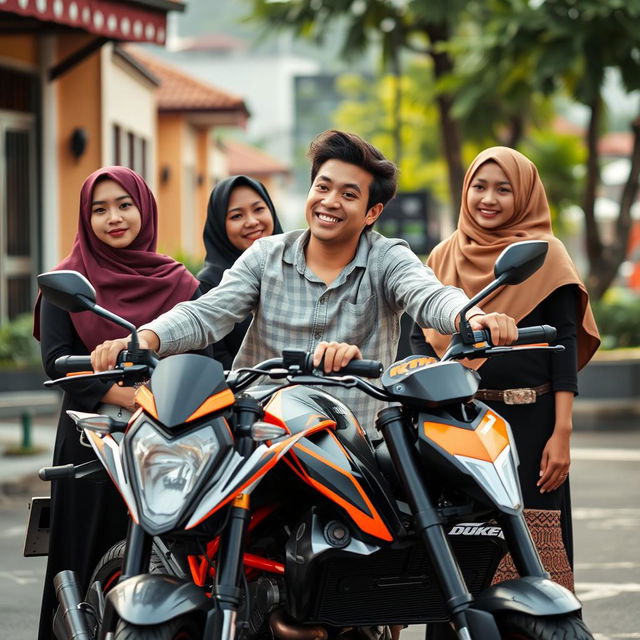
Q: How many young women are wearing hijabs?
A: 3